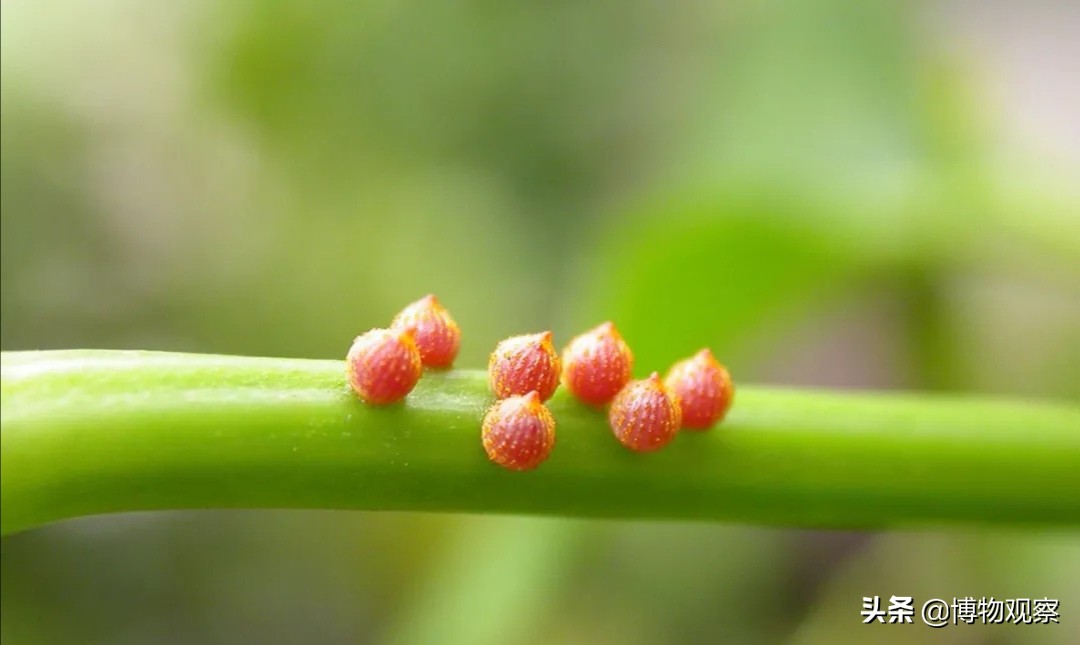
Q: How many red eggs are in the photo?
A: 7